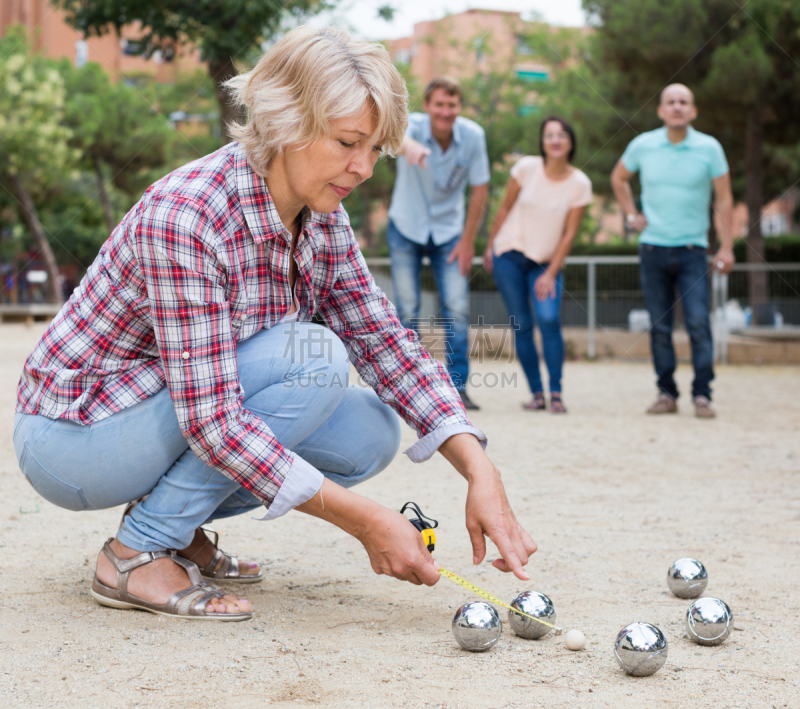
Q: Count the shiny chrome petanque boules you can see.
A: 5